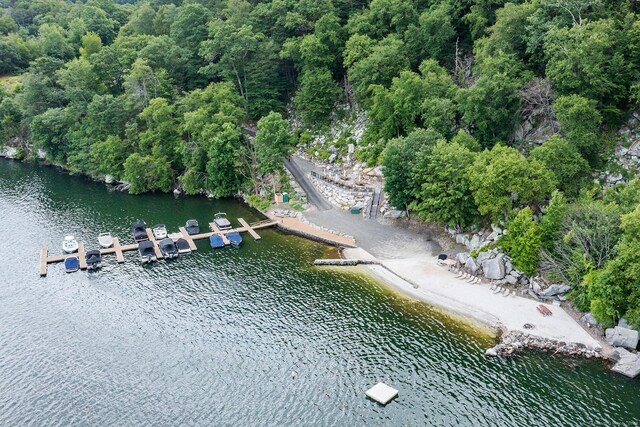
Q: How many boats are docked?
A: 13